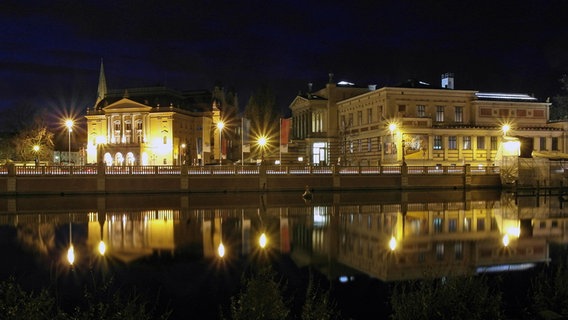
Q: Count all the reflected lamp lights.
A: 6